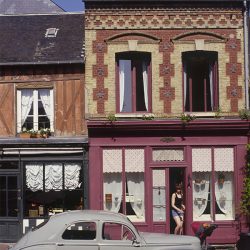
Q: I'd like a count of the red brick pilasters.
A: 3